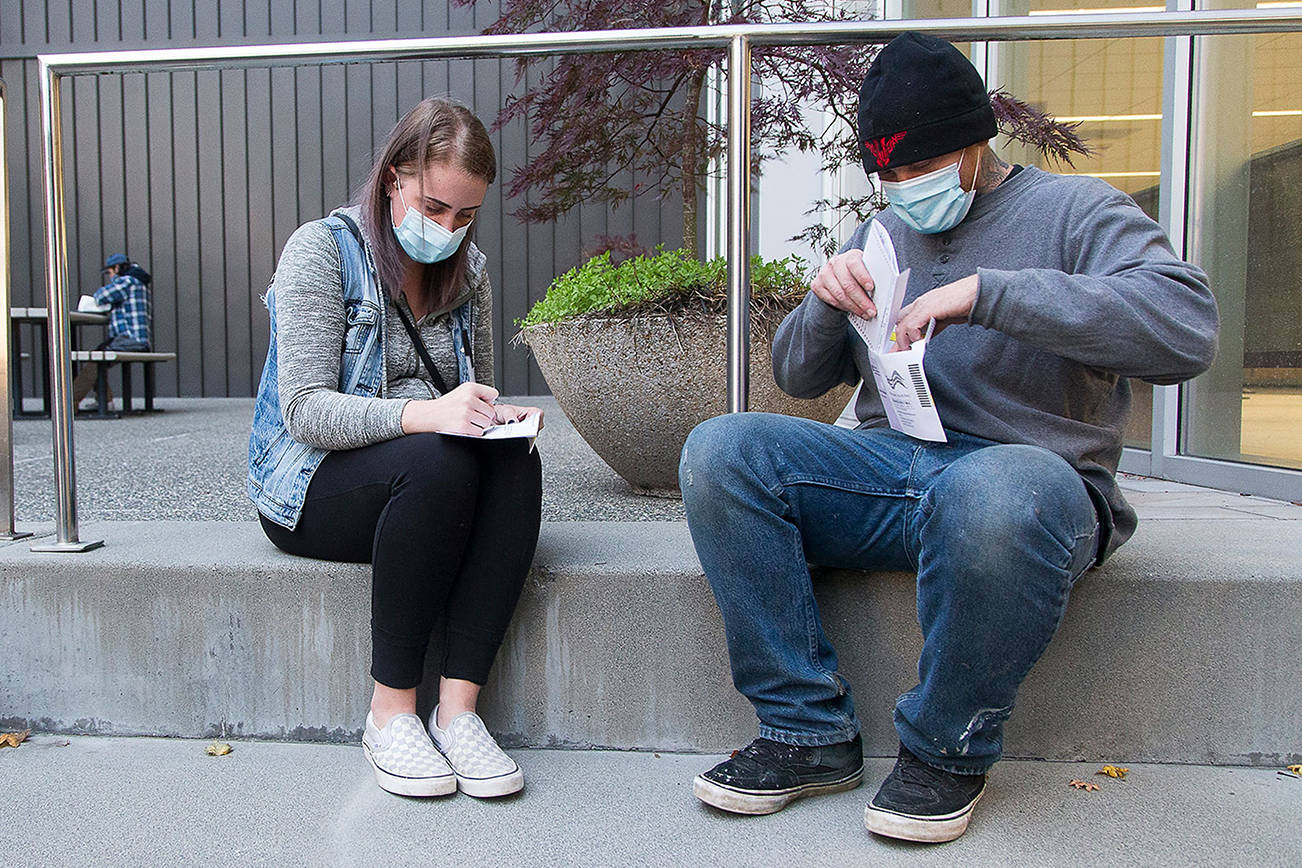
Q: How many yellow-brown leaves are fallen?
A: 5